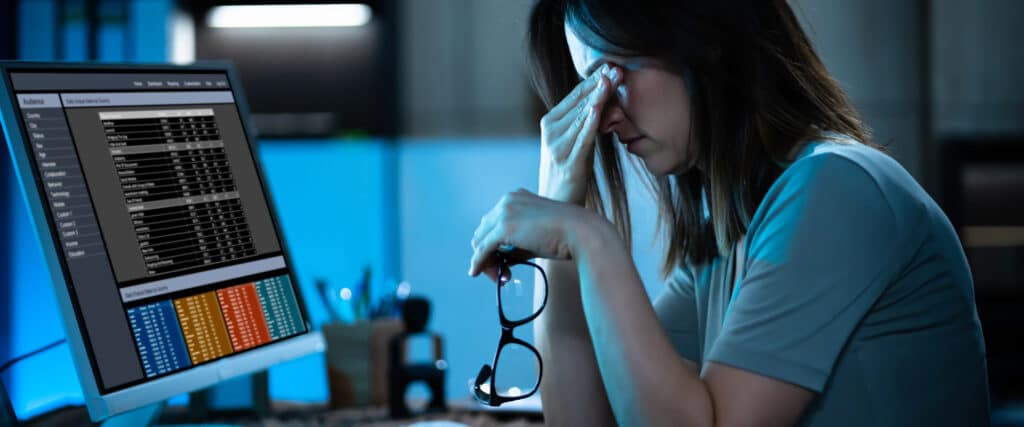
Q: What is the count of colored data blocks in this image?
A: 4